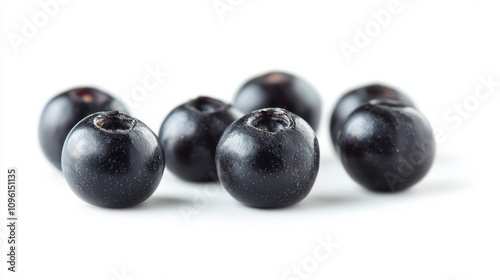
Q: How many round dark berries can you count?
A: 7